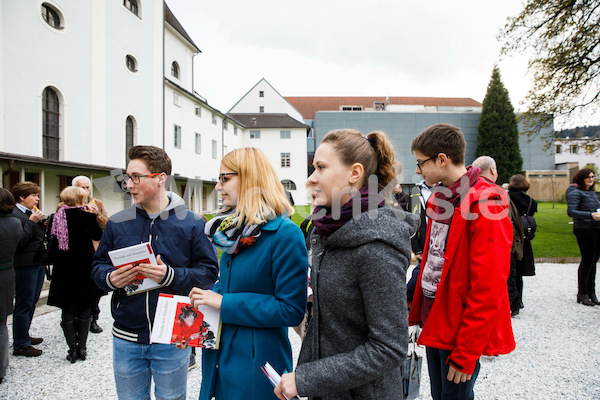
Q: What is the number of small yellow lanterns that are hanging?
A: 0